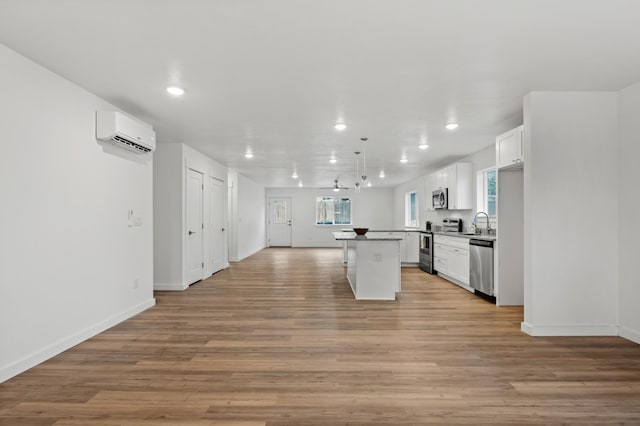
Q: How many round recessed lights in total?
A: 11